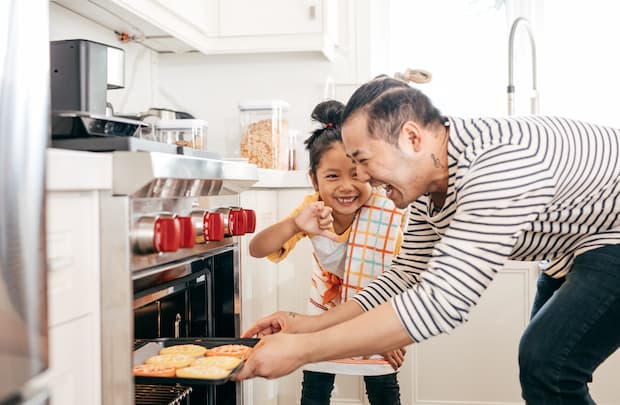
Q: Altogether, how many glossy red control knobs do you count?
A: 5